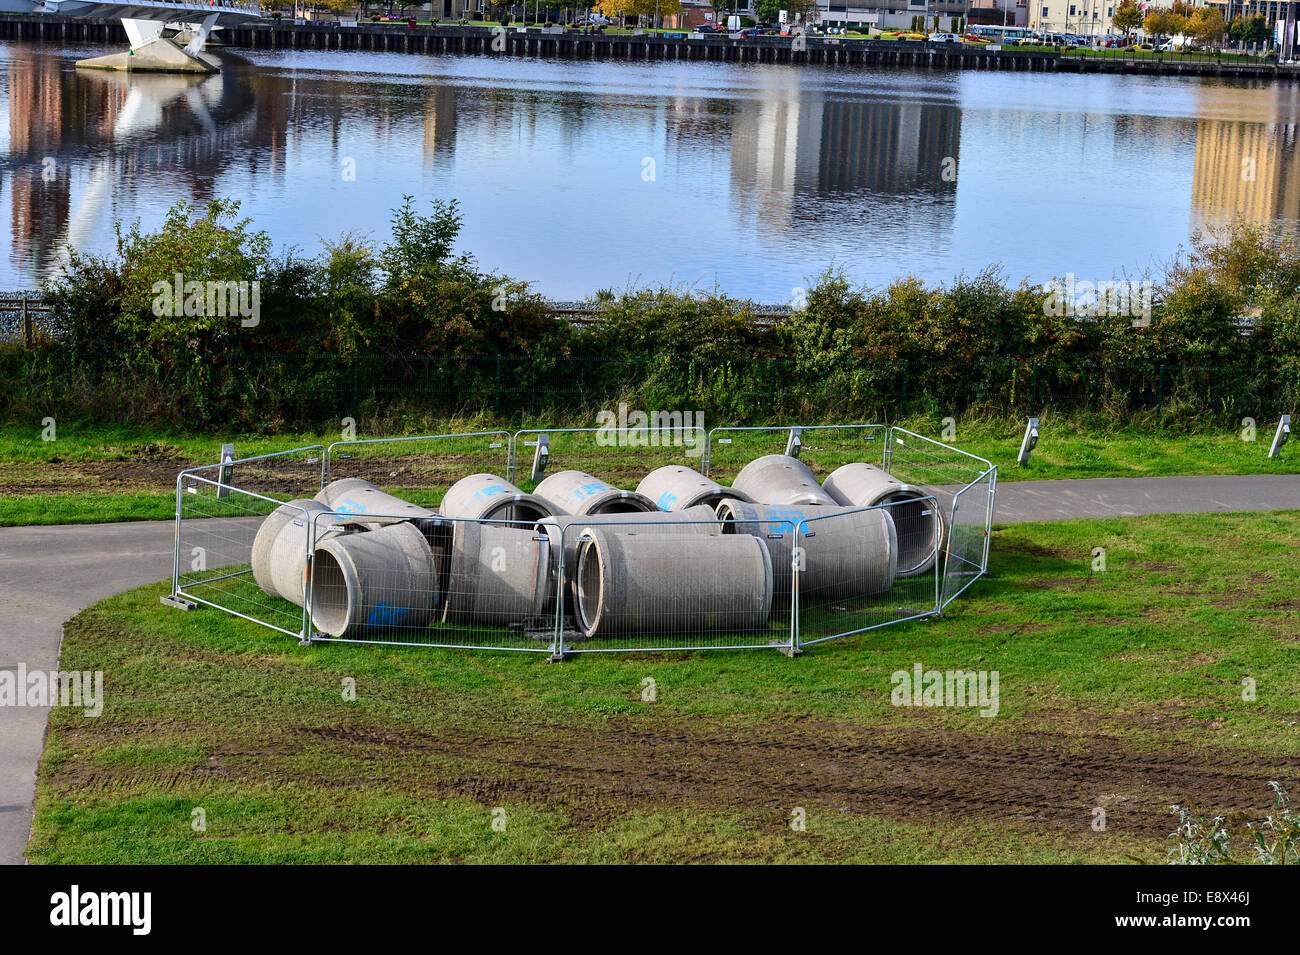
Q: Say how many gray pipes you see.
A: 12